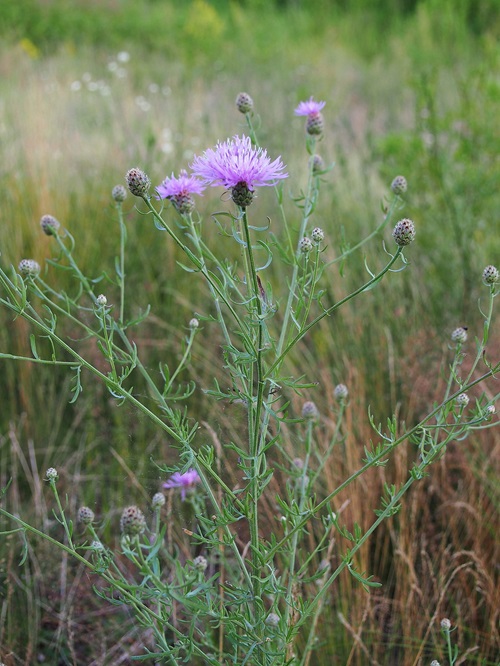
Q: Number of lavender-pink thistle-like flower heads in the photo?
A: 4